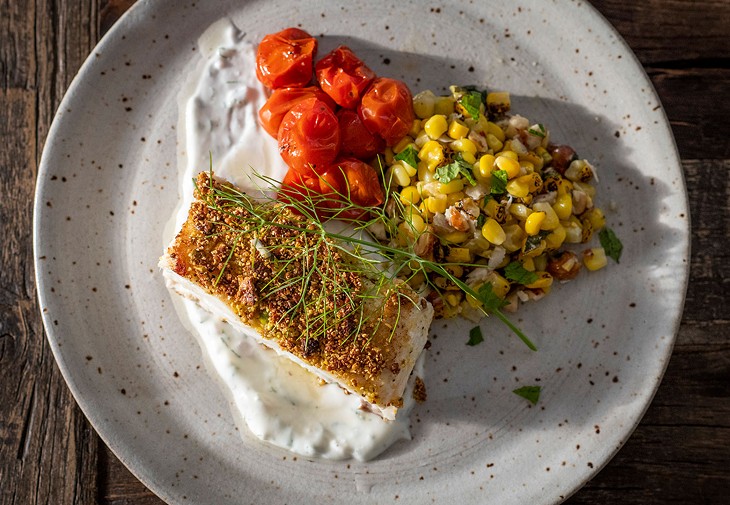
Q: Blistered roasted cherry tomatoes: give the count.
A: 8